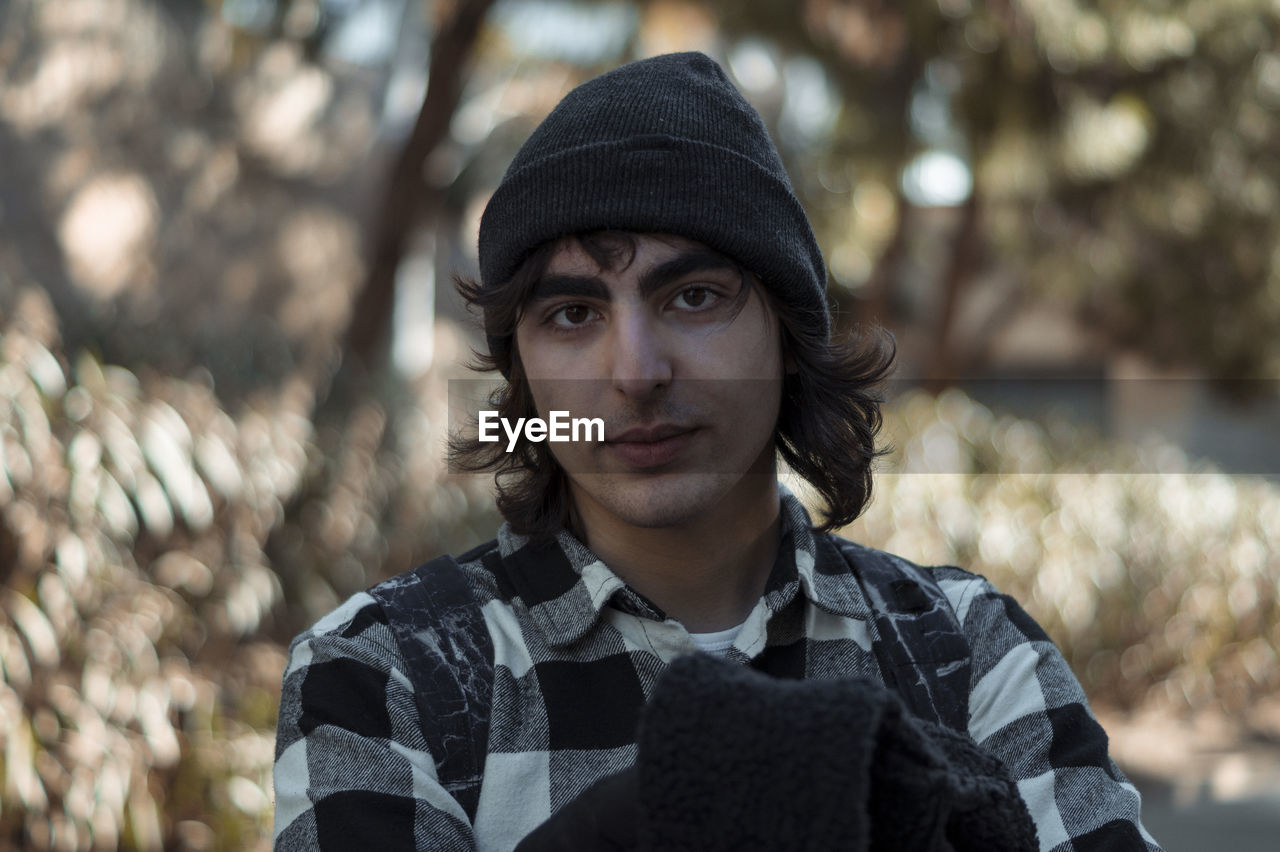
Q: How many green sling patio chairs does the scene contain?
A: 0